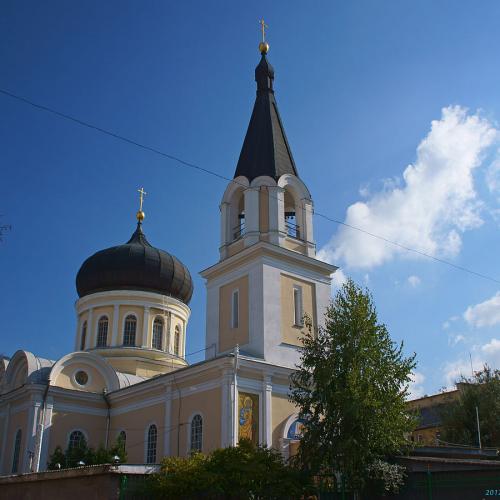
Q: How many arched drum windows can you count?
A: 5